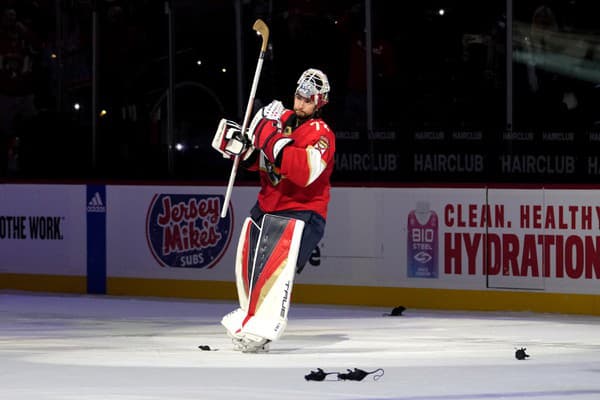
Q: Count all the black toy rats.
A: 5